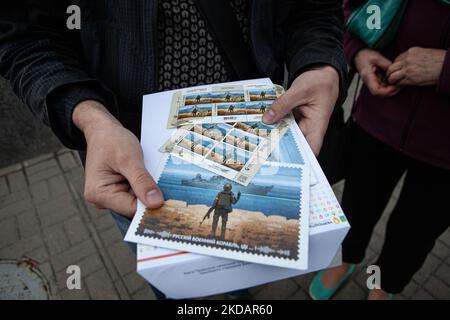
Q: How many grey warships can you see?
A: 1